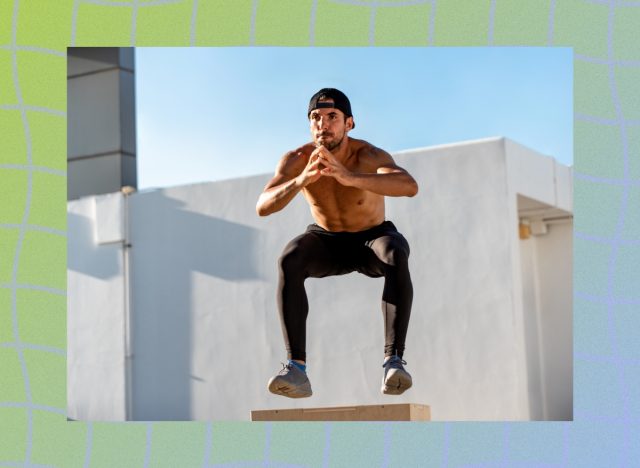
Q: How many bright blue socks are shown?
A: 2